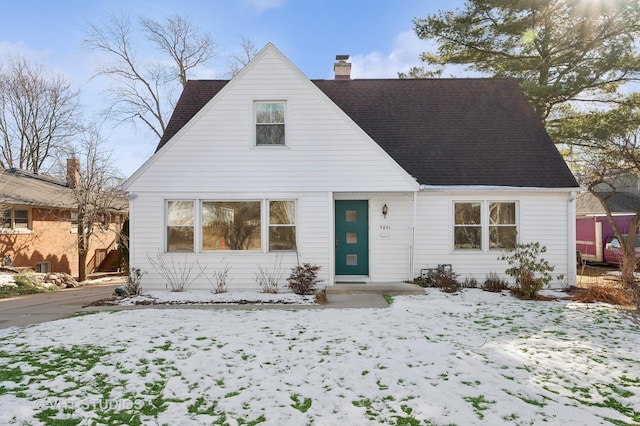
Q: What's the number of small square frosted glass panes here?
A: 3